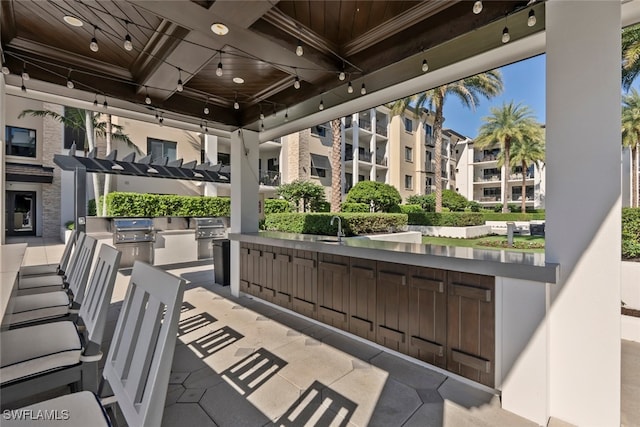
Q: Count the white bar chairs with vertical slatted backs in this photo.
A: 5